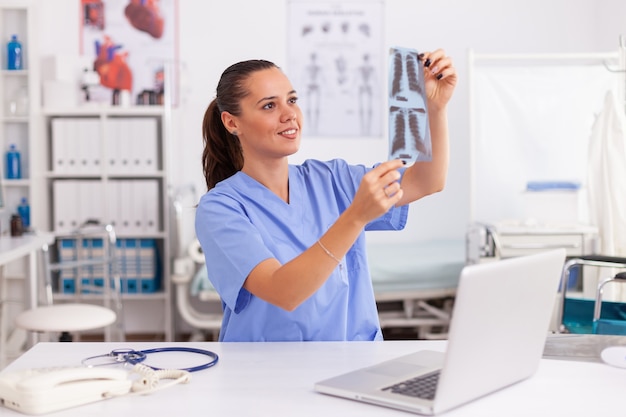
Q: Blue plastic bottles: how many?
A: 3